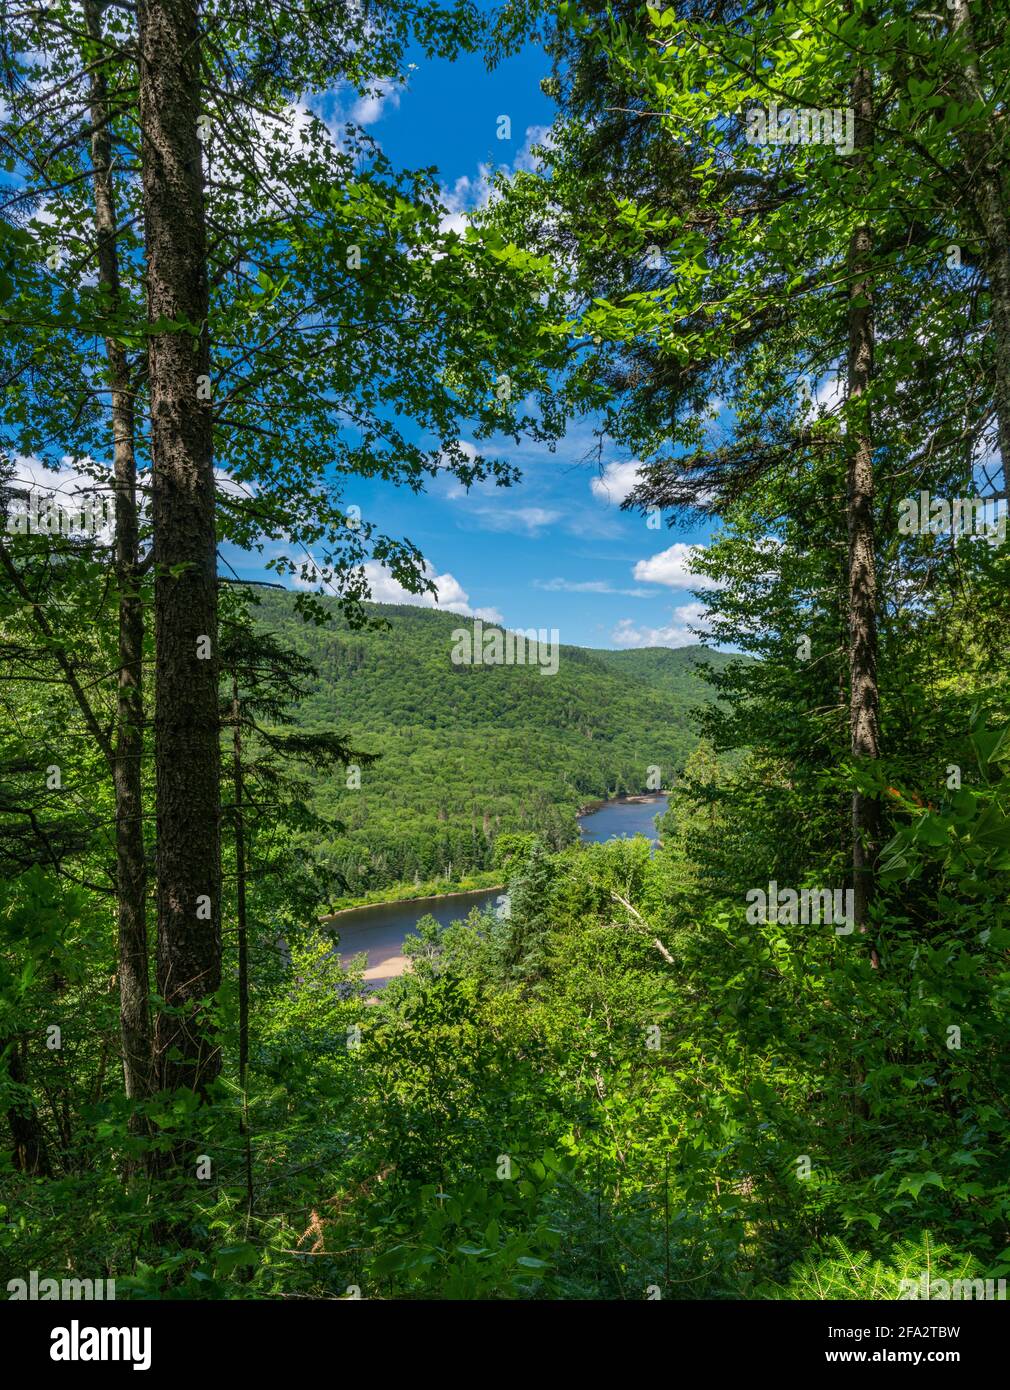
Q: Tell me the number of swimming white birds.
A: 0